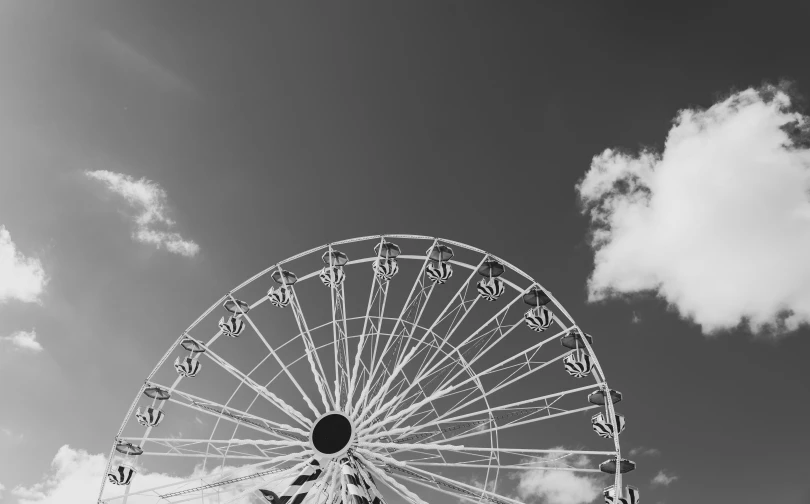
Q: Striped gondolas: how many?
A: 13